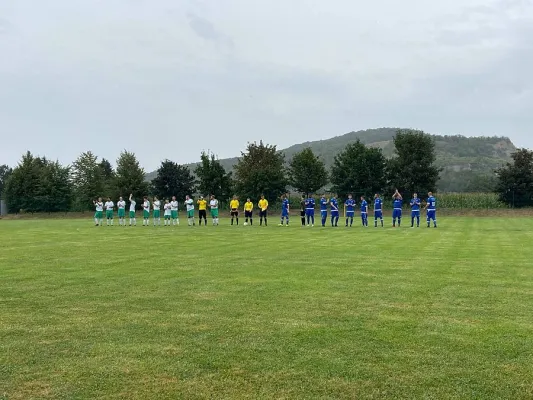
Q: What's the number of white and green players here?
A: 10